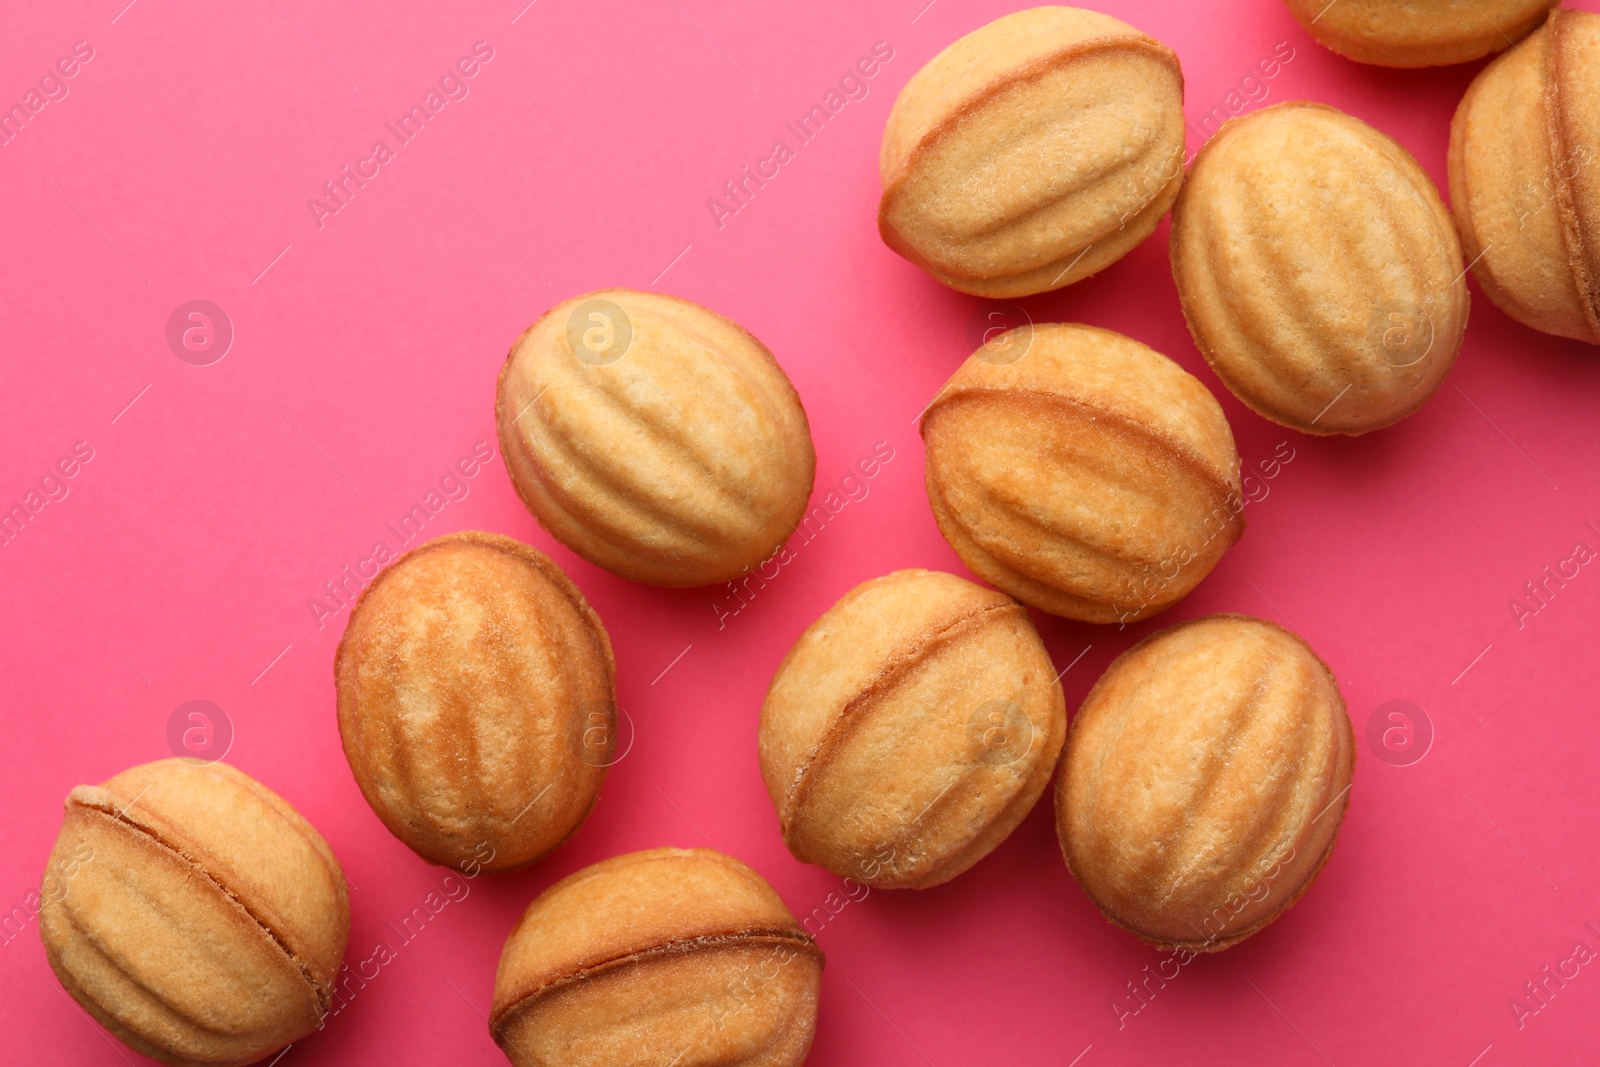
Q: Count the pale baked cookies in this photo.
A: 11